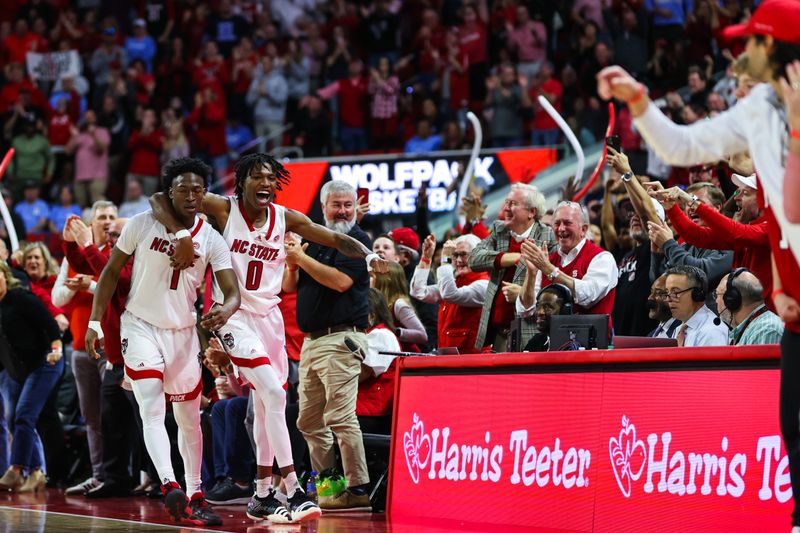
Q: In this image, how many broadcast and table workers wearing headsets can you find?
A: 3